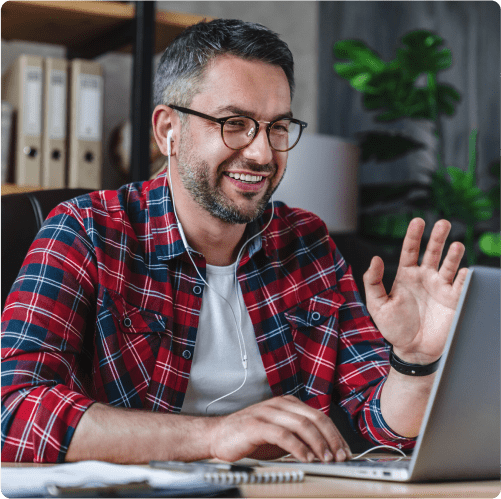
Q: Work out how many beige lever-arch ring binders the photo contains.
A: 3